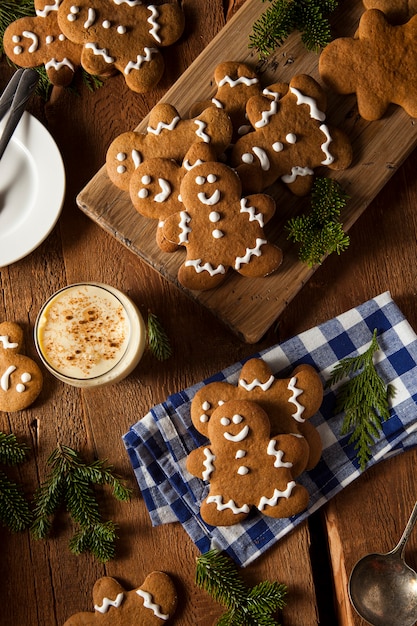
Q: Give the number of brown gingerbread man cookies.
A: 13